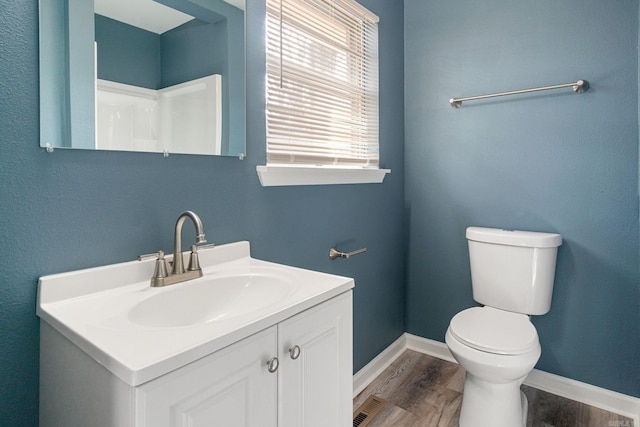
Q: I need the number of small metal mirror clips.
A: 3